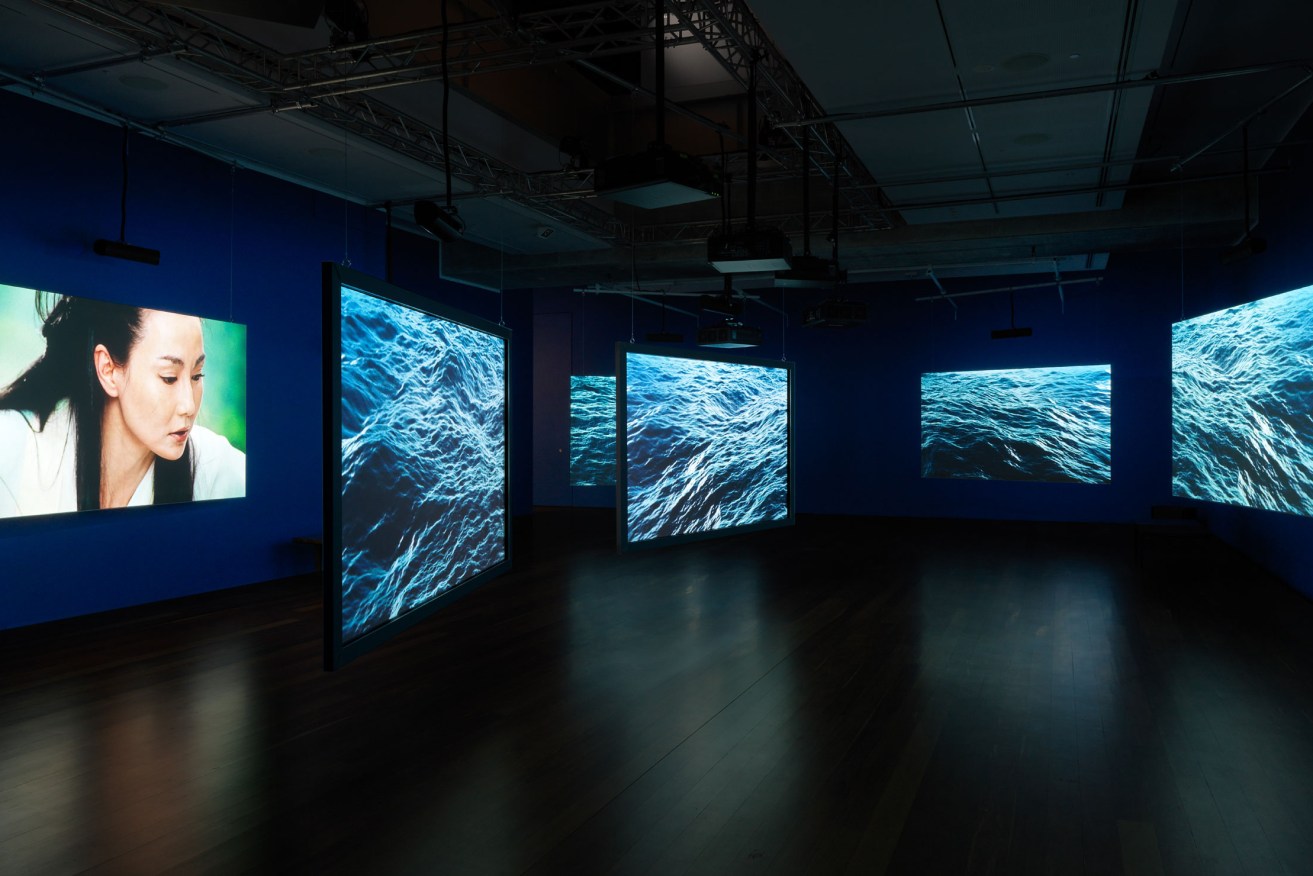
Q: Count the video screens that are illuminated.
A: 6